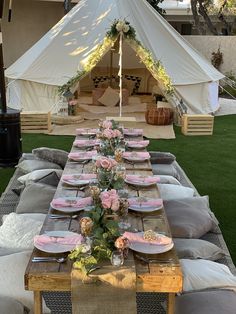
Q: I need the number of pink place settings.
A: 12